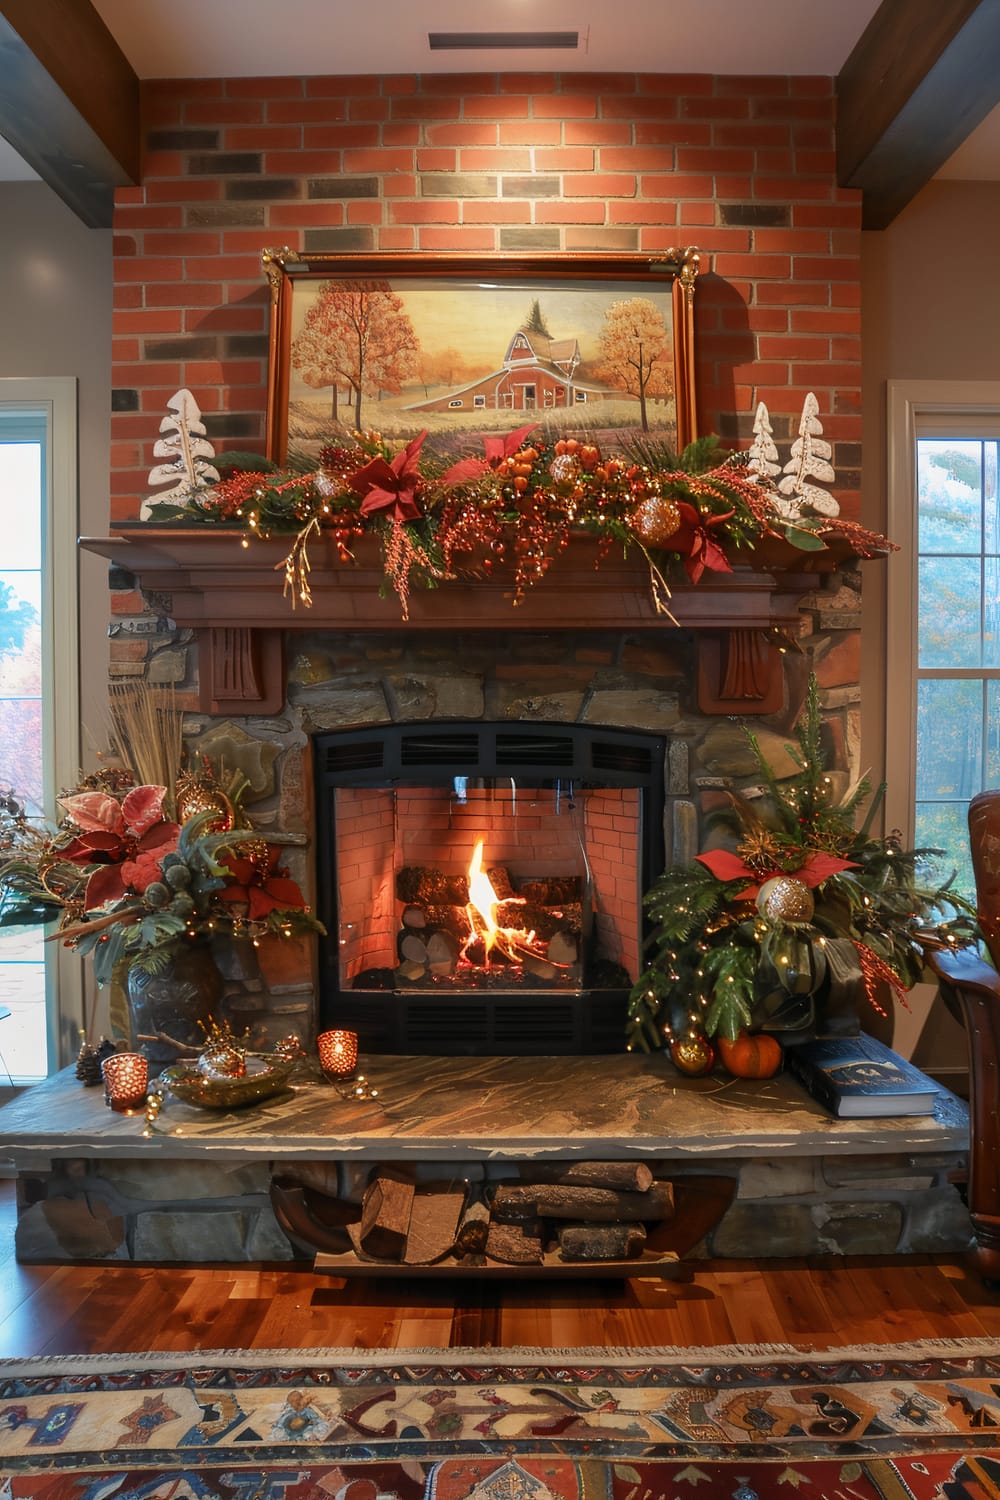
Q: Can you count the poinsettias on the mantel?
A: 3